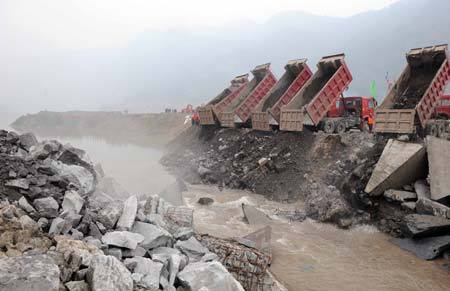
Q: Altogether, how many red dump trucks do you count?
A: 5